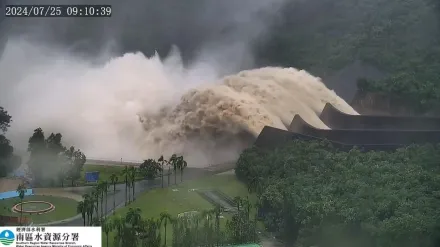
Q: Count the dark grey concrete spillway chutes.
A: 3